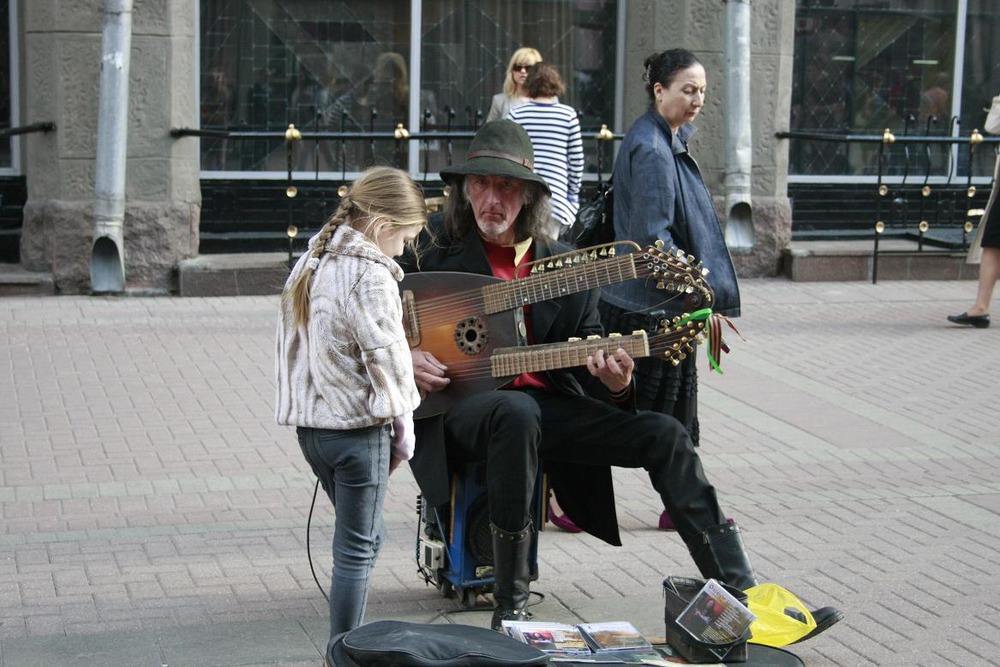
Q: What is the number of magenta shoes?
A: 2